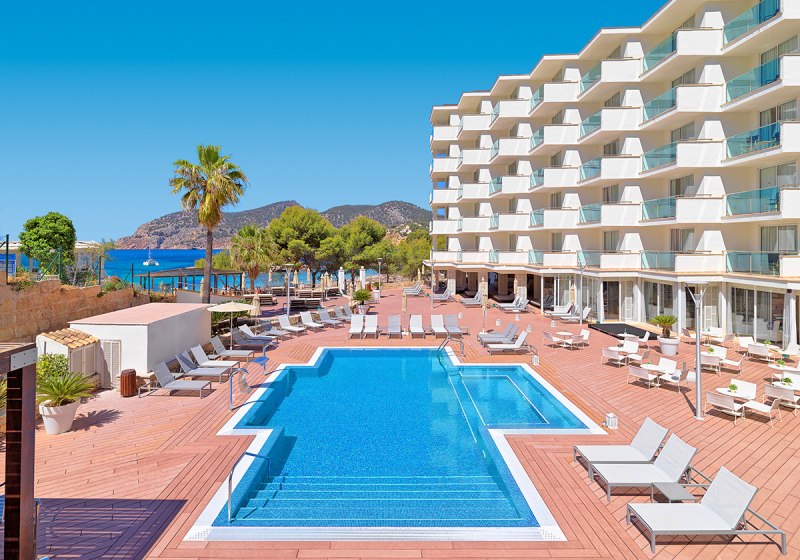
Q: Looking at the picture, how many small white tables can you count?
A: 10